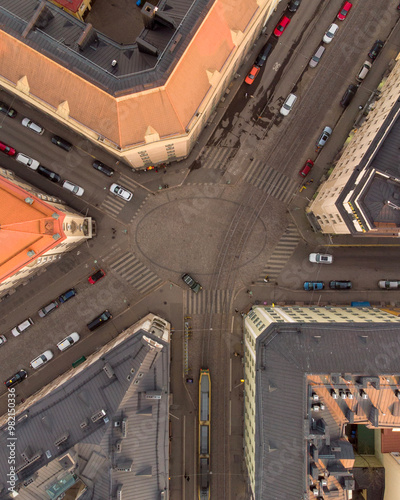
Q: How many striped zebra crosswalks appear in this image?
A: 6